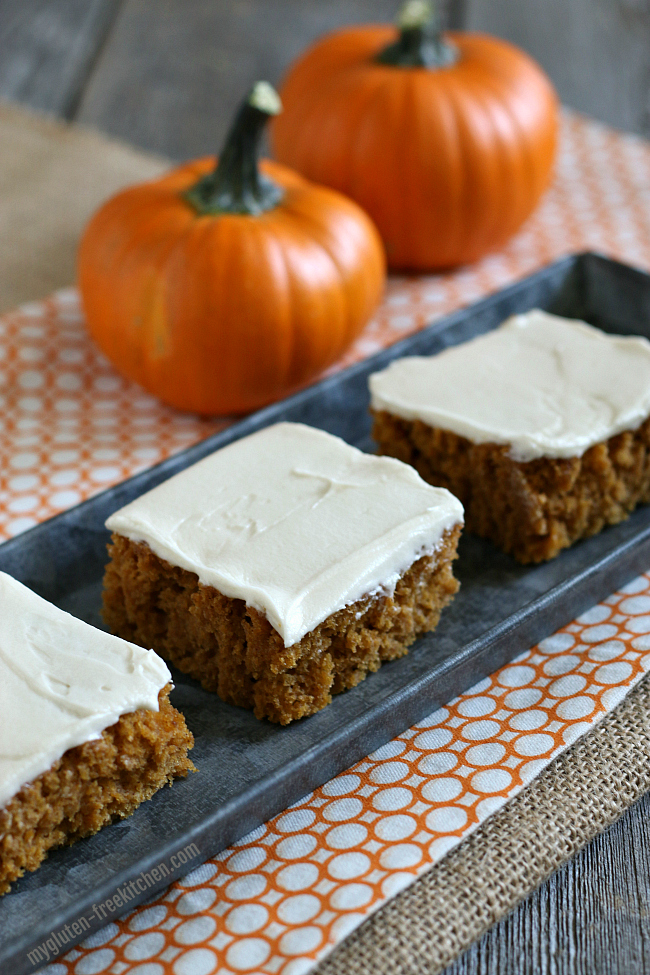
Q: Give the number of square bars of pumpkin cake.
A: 3